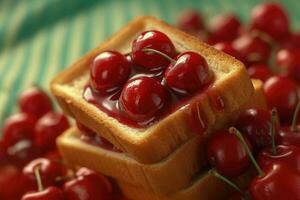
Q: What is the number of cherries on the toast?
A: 4